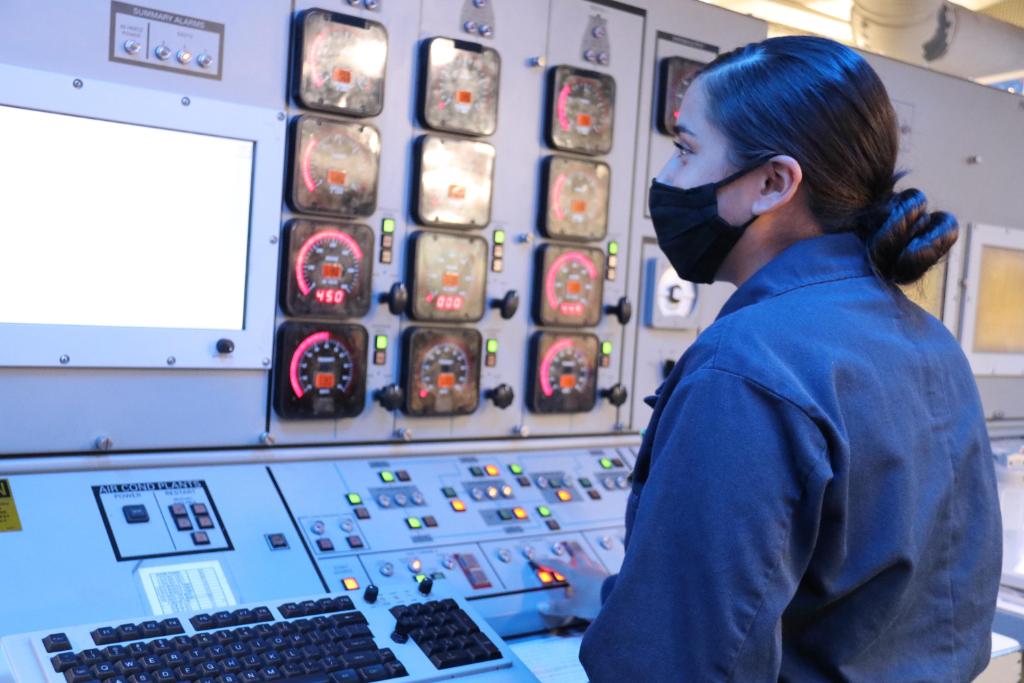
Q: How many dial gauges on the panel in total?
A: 13